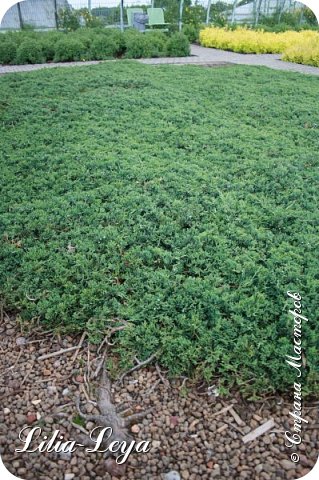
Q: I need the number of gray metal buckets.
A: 0